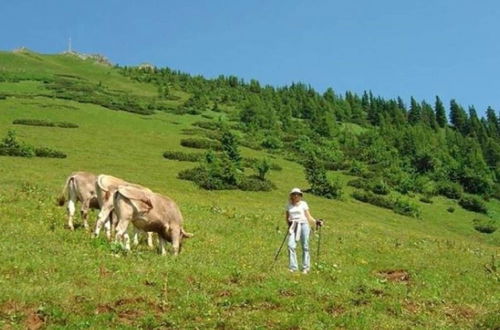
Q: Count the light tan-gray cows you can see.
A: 3